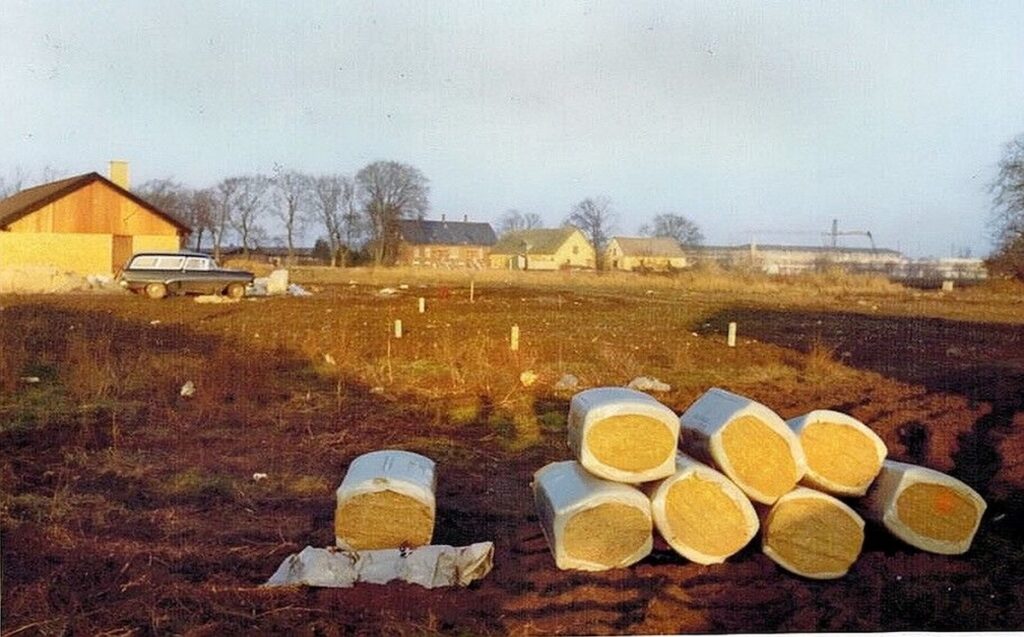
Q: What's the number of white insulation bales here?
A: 8